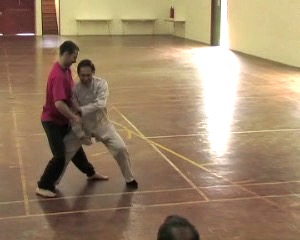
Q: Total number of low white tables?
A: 3